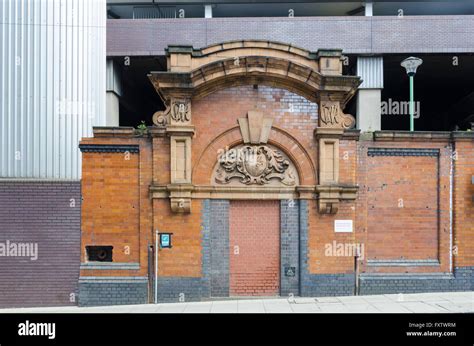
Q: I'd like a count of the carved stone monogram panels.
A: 2